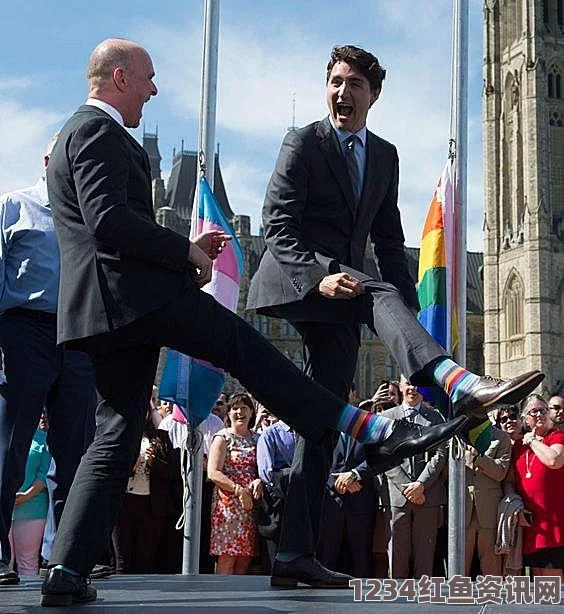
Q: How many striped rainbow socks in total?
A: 2